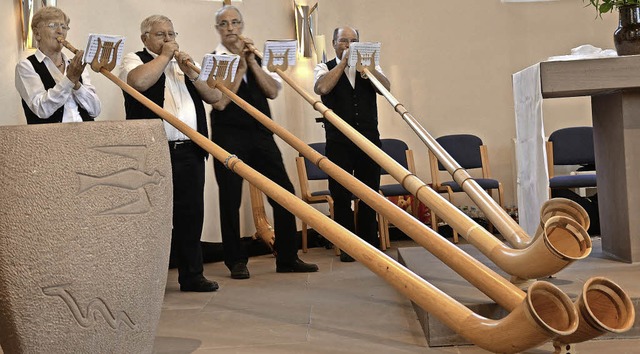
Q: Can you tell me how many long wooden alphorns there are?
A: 4